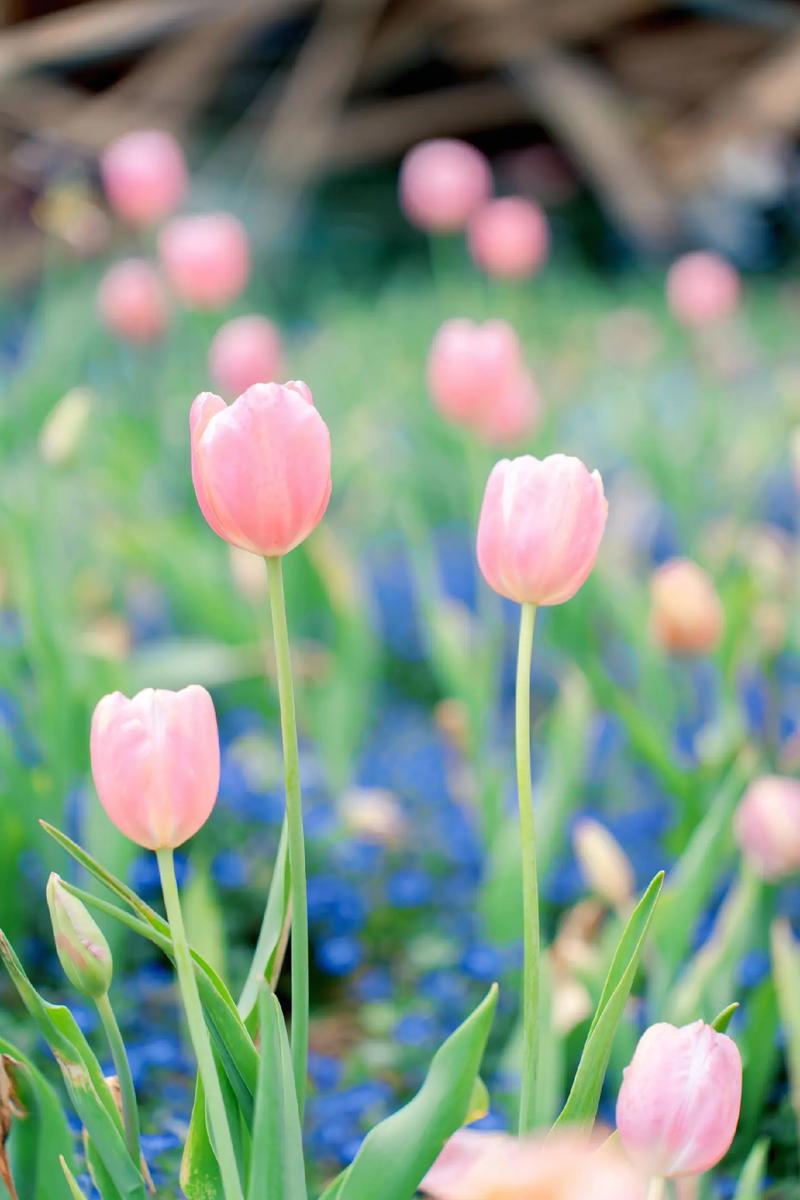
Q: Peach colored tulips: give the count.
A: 1